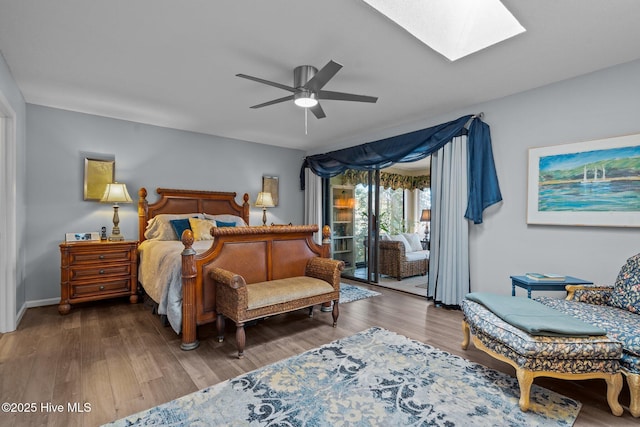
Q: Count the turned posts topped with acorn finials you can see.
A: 4